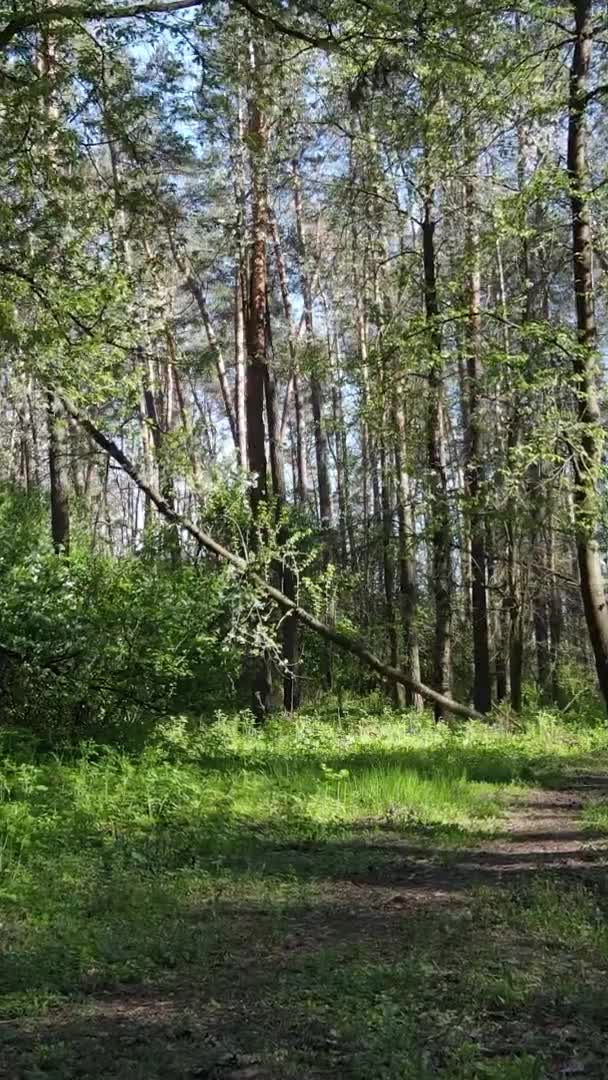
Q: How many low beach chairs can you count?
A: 0